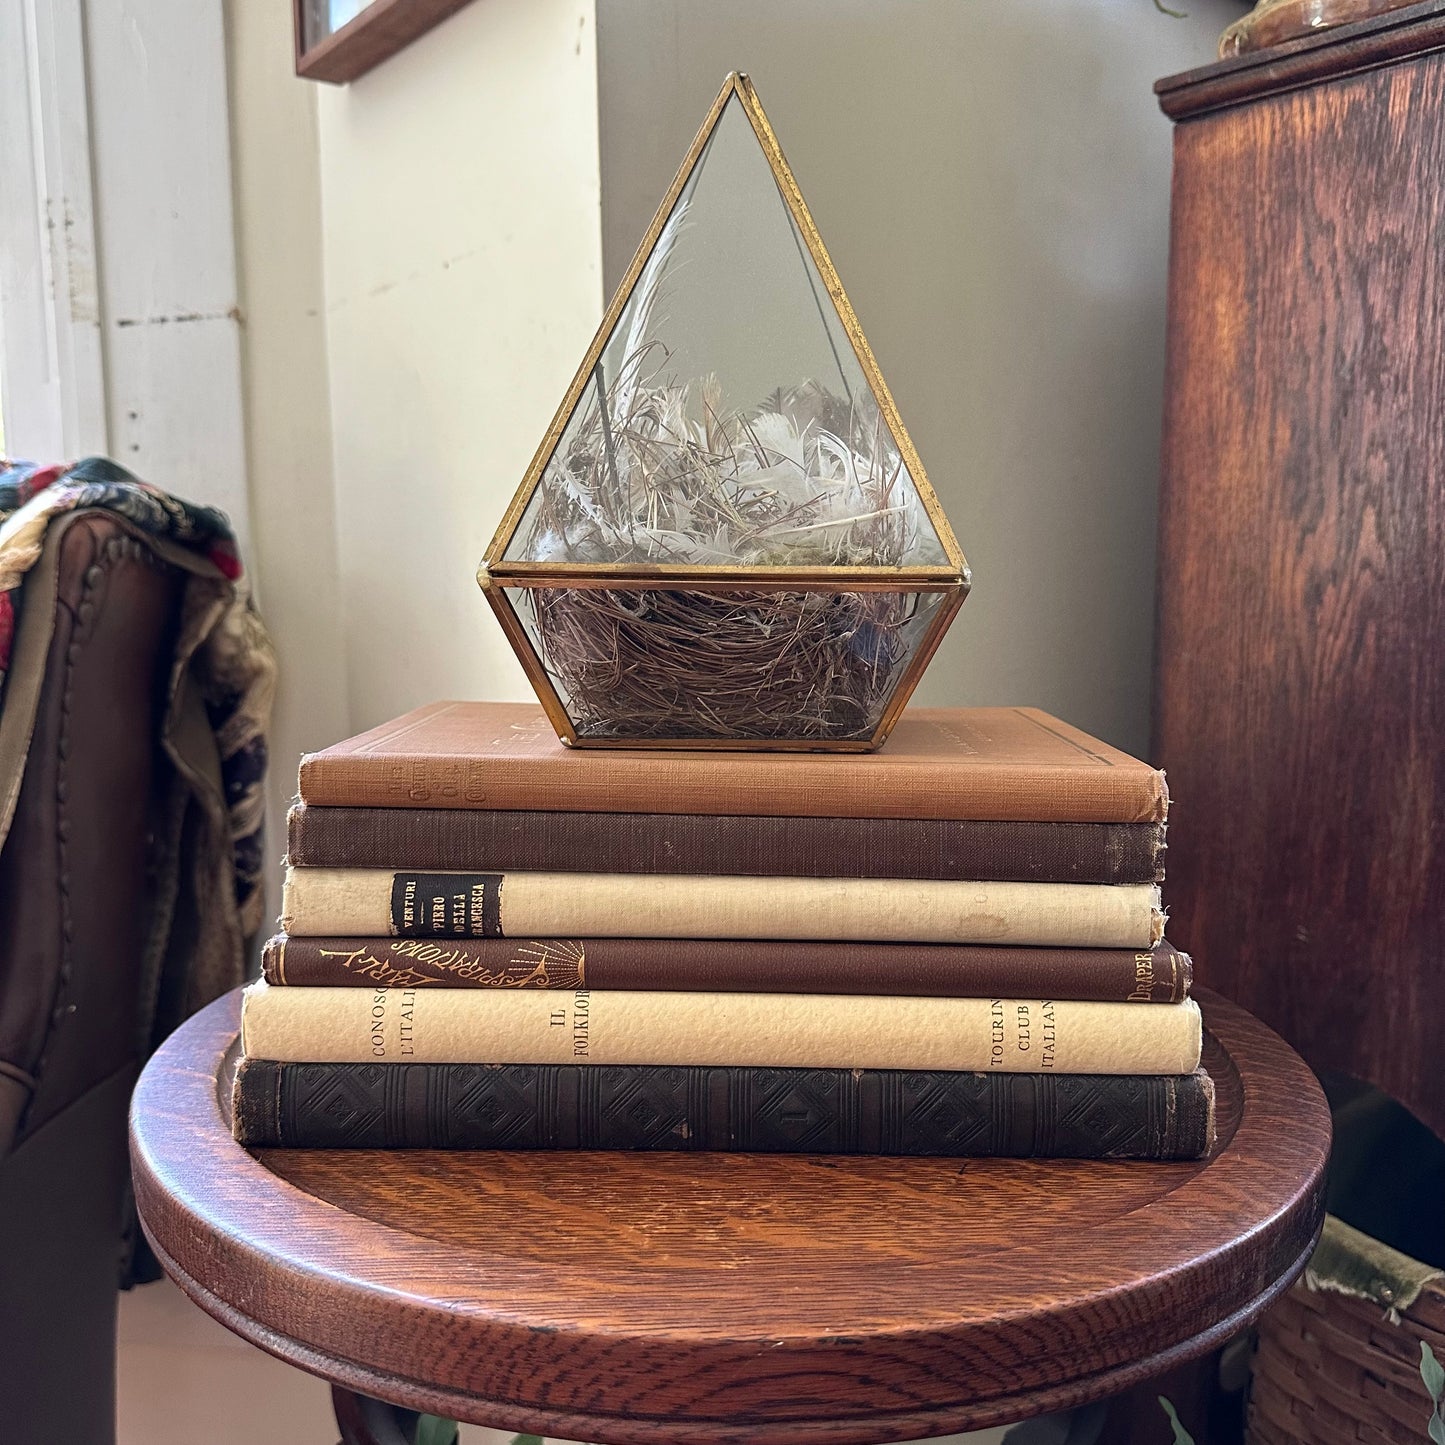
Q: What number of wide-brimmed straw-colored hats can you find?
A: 0